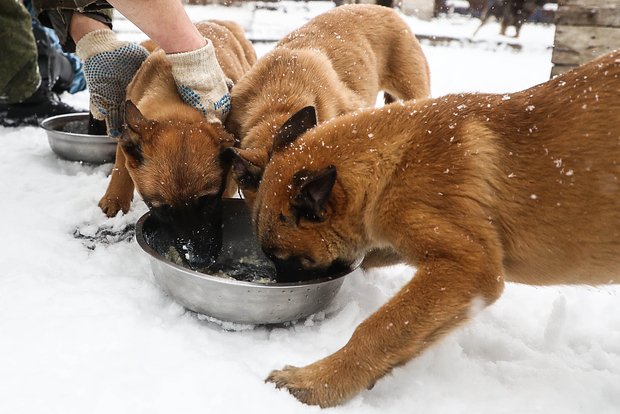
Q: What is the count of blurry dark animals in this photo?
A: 1